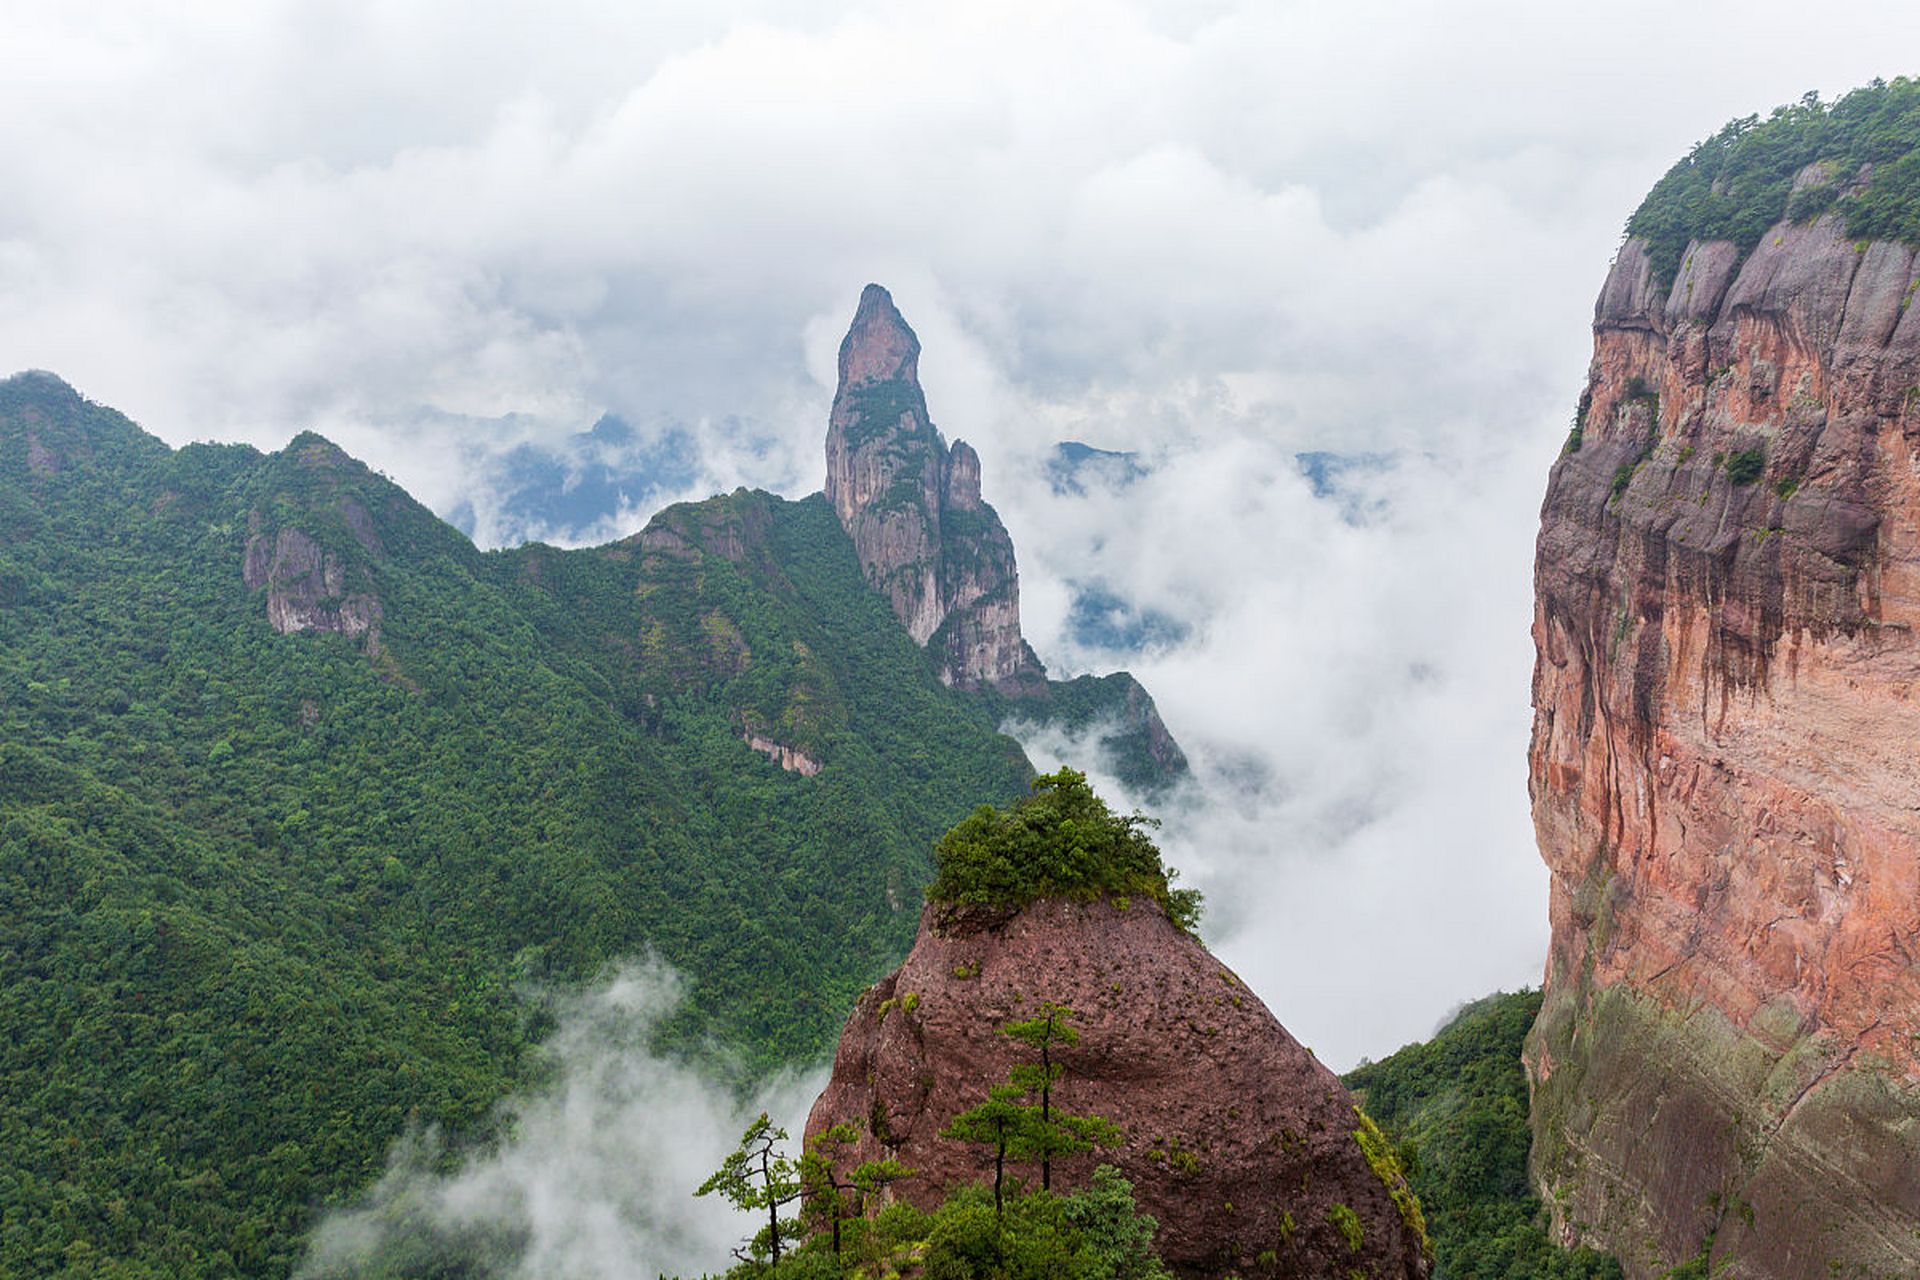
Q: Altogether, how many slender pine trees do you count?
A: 4